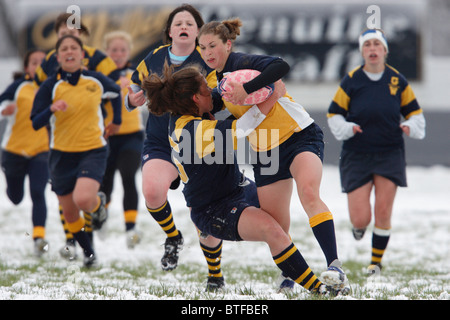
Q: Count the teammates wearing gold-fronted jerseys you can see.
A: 4